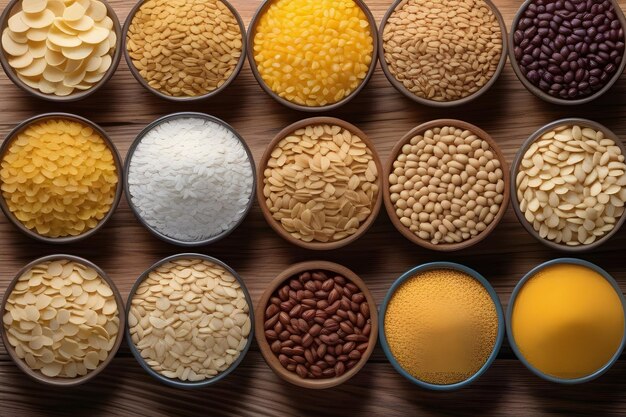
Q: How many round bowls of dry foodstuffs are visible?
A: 15